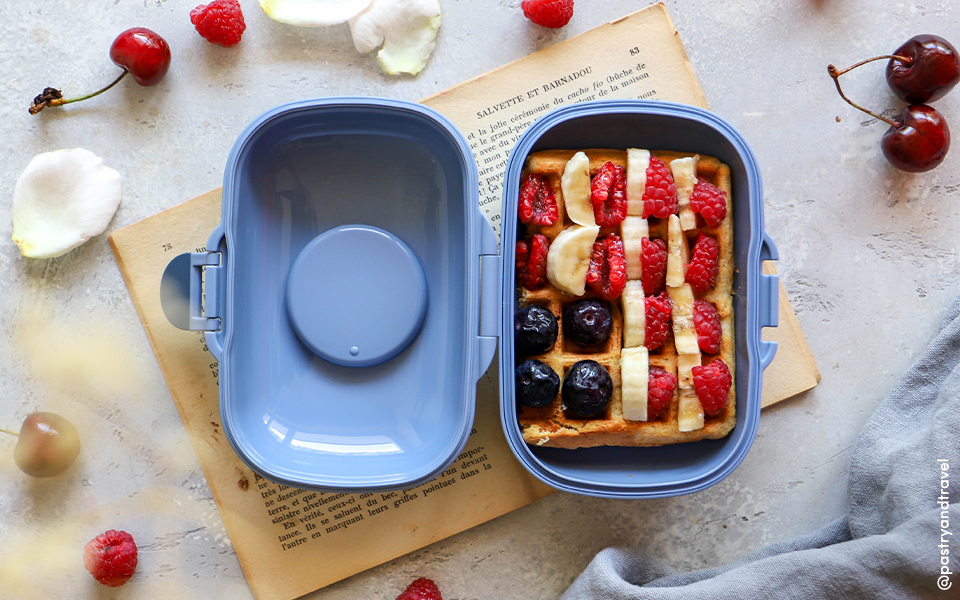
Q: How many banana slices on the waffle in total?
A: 10